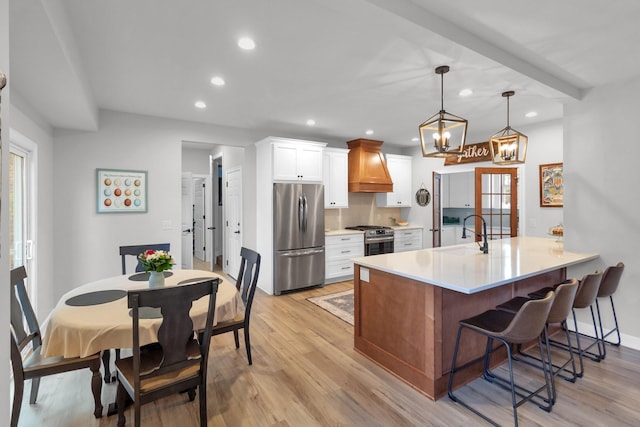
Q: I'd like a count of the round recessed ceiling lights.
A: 8